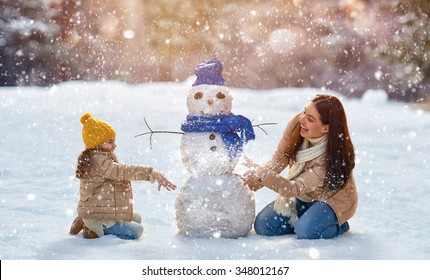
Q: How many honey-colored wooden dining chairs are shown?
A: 0